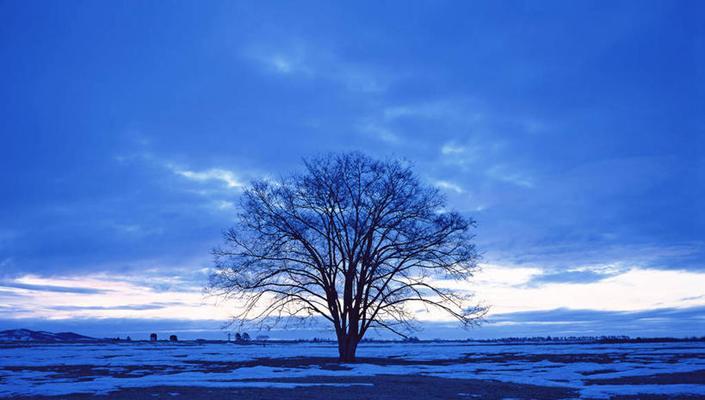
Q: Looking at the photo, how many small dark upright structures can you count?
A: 2